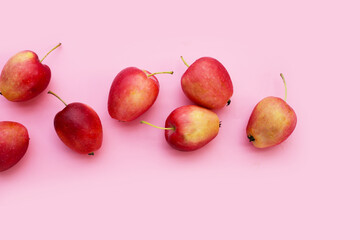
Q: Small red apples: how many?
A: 7